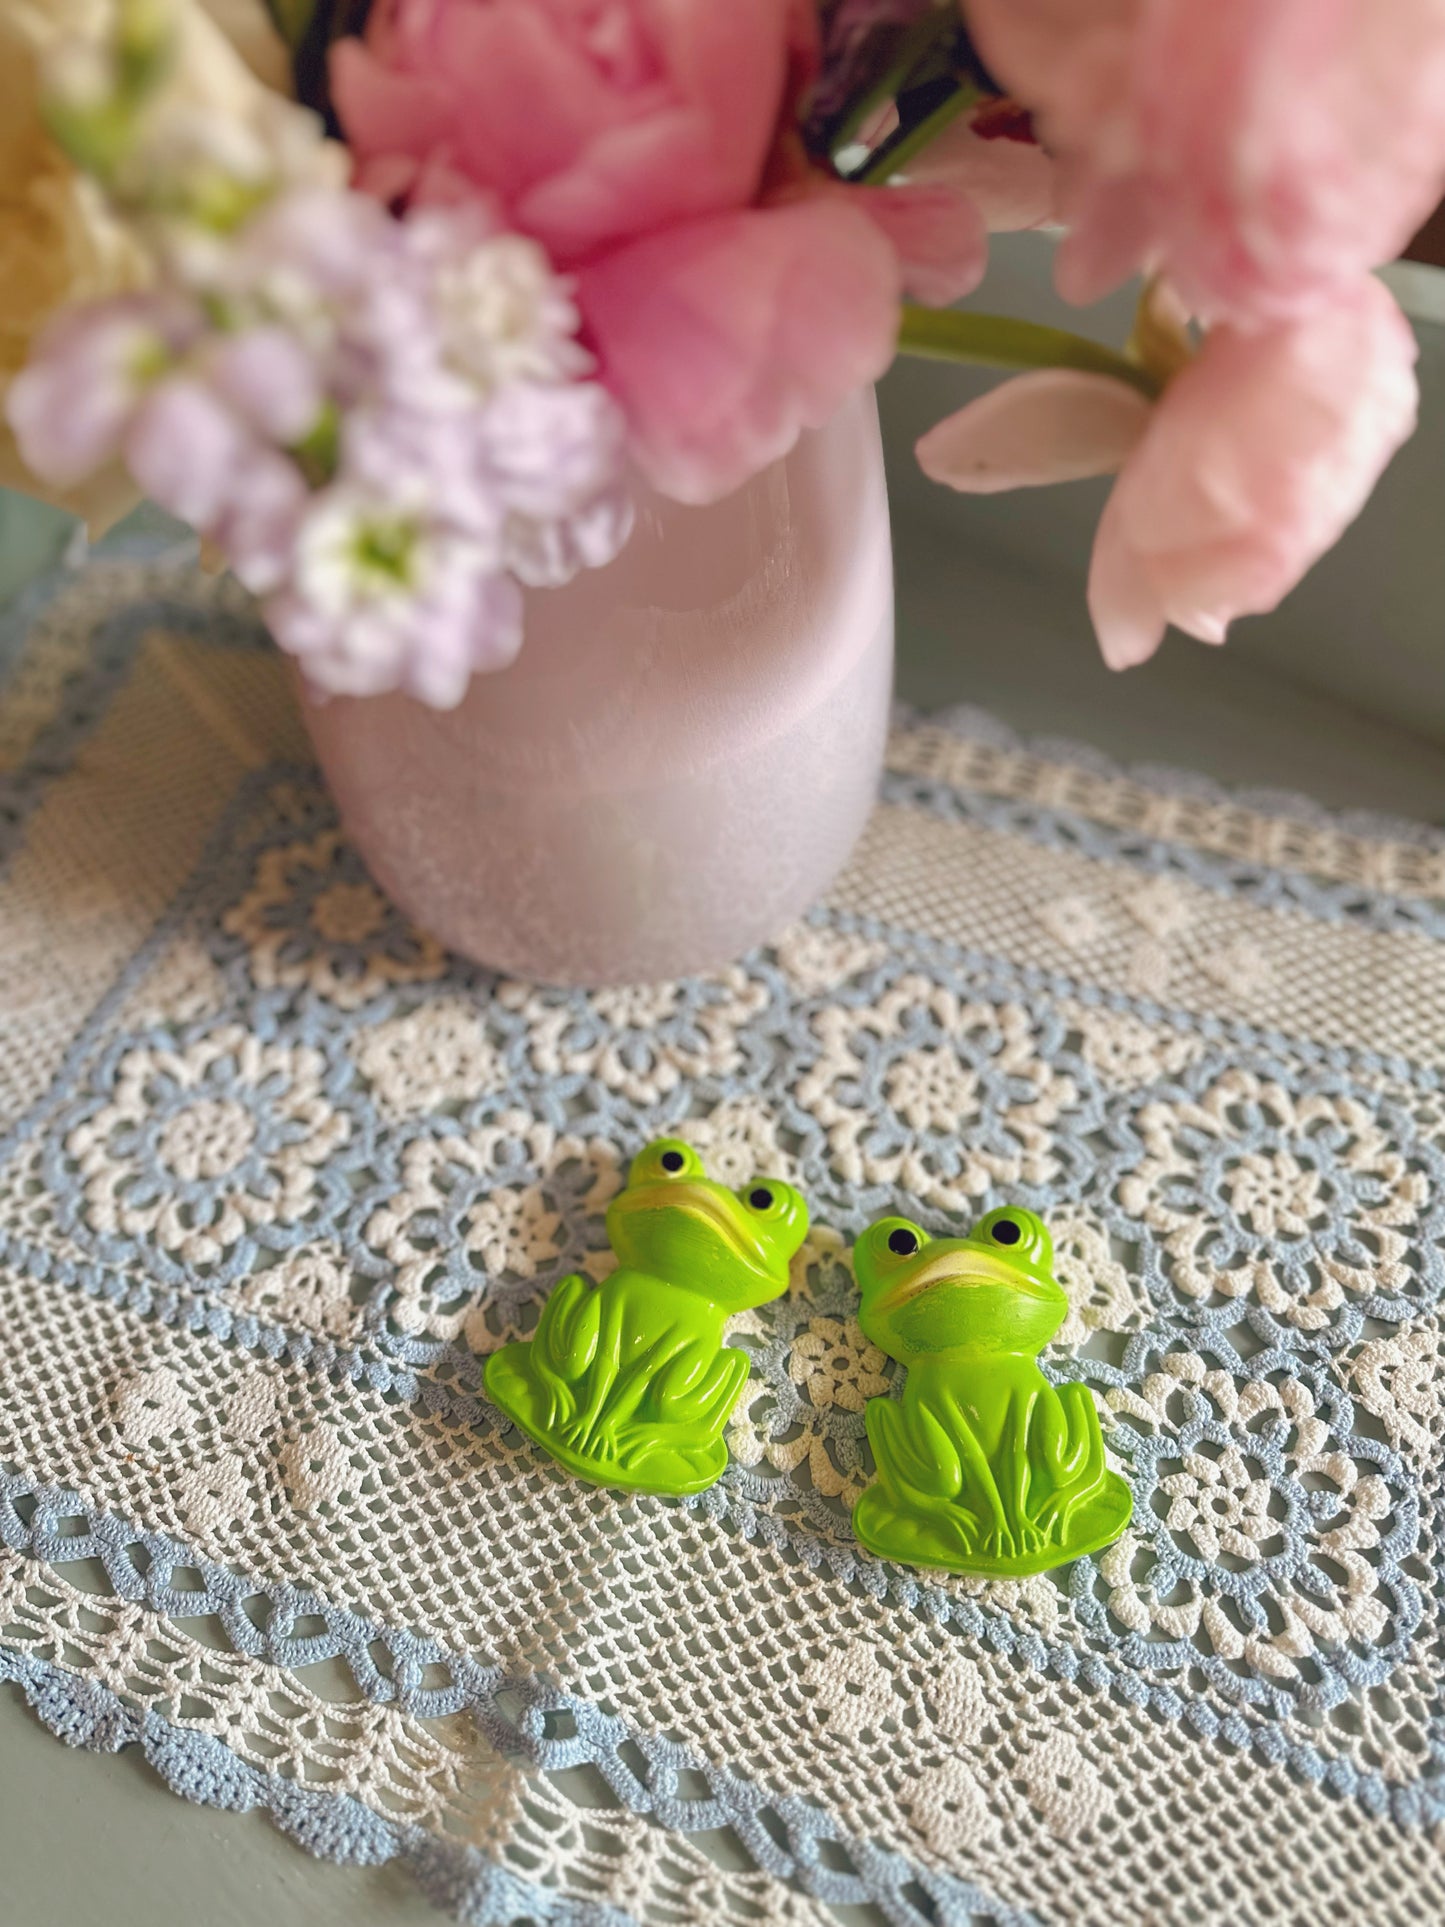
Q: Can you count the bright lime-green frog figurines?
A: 2